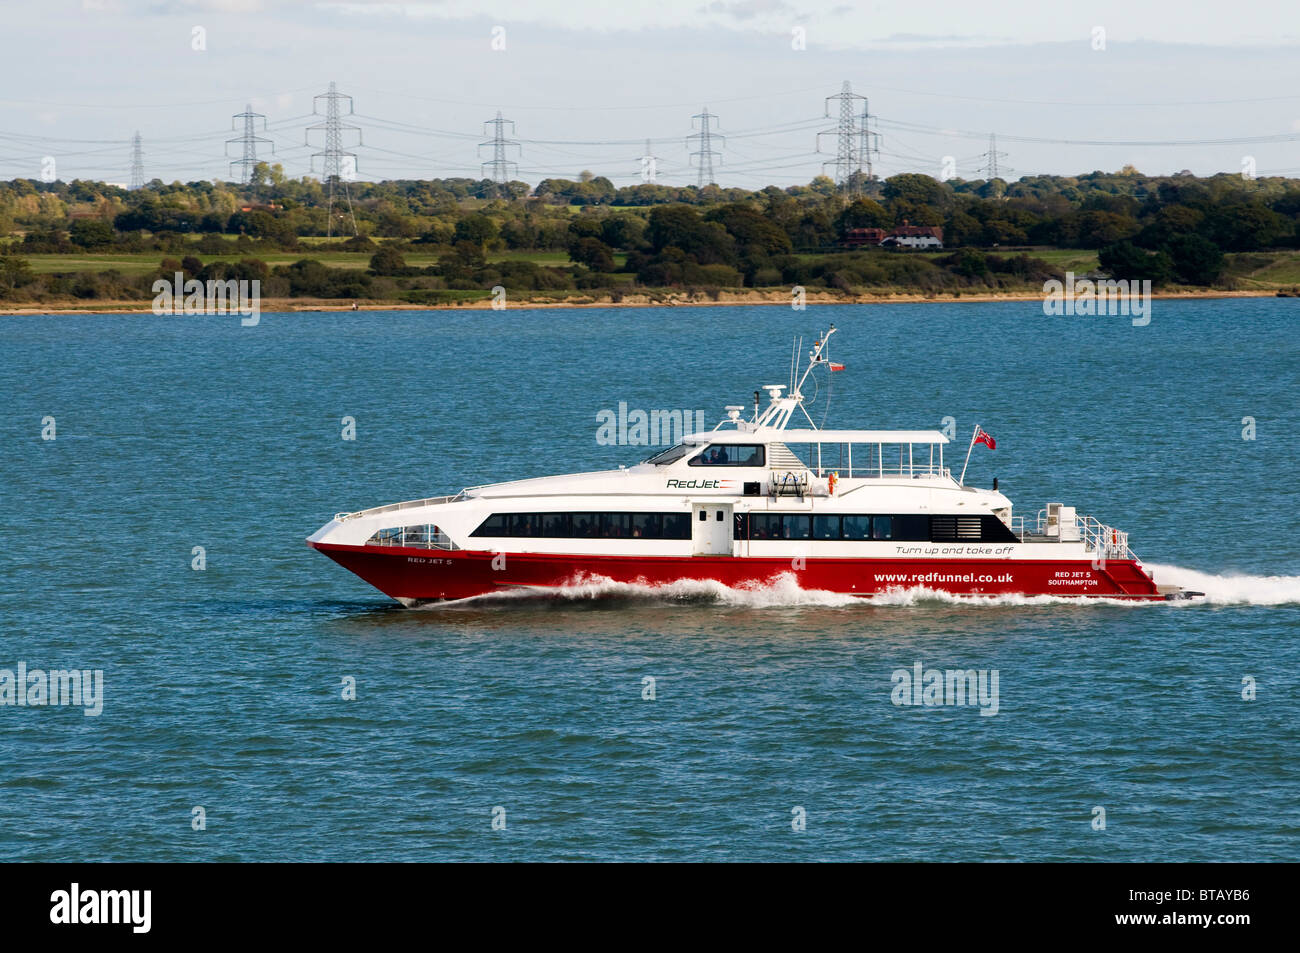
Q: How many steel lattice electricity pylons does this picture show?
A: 9